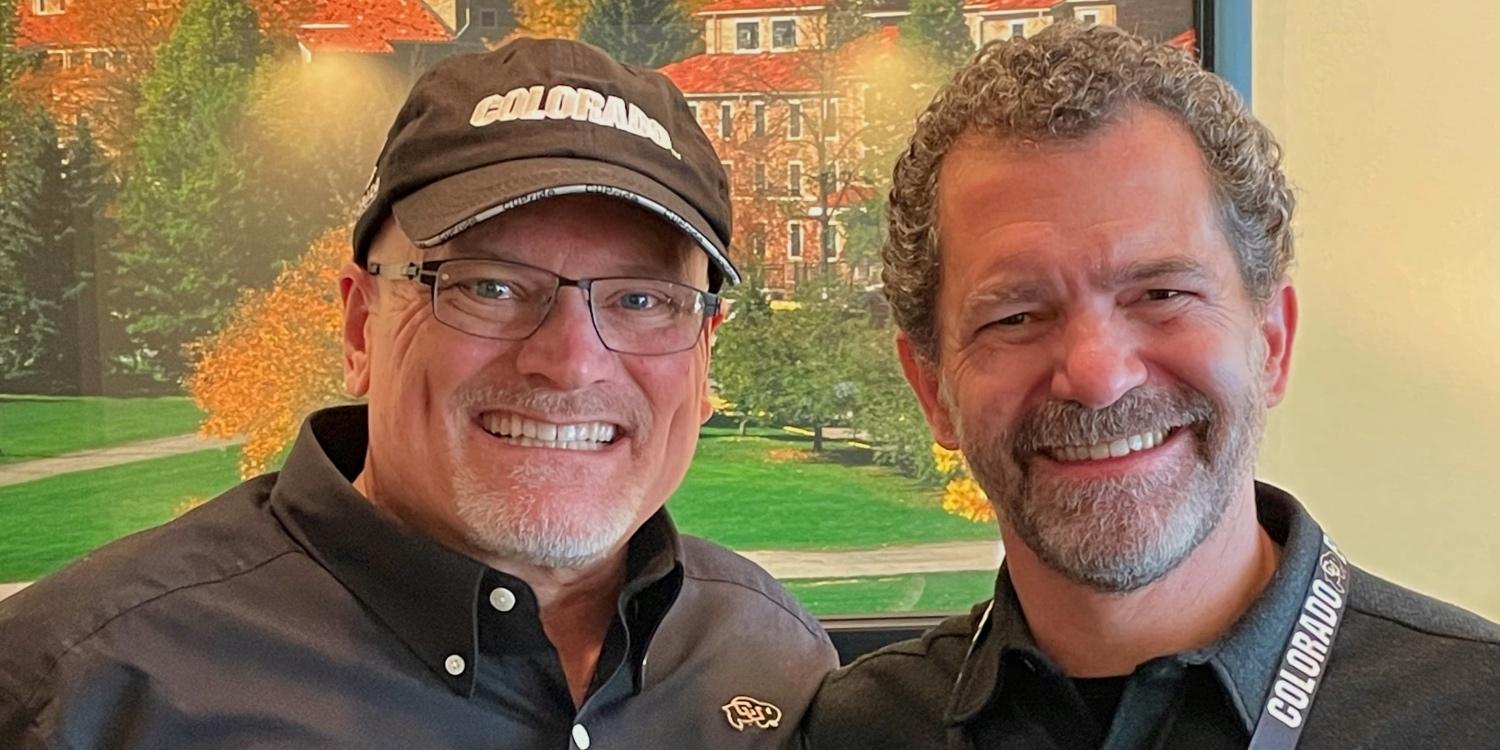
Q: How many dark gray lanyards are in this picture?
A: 1